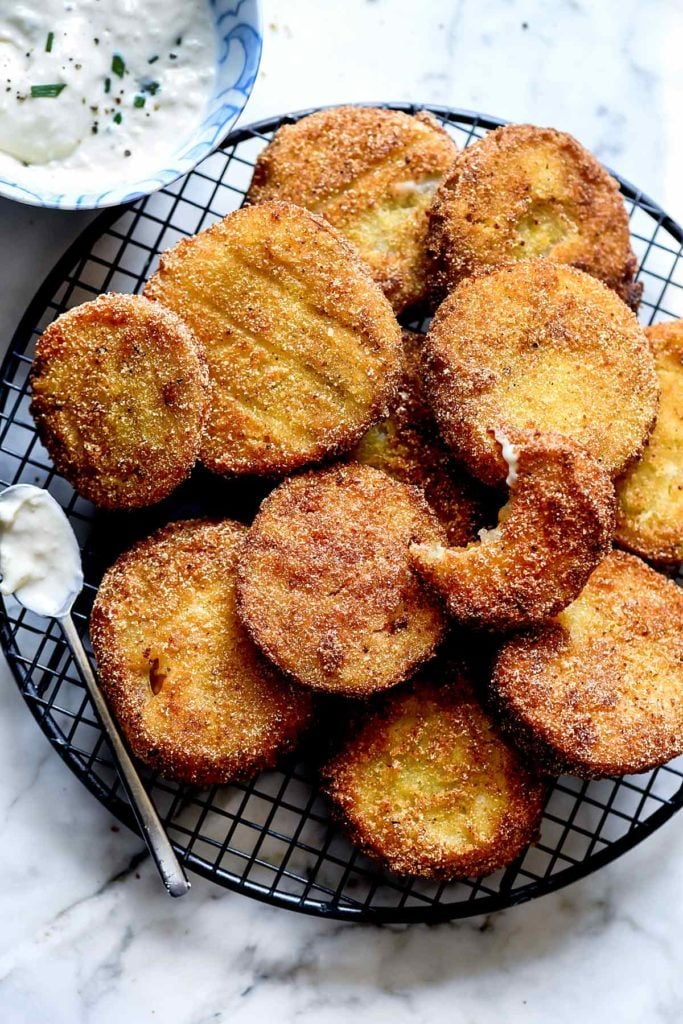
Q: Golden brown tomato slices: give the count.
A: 12